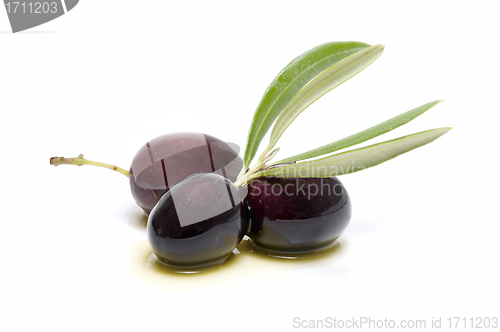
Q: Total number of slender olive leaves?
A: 4